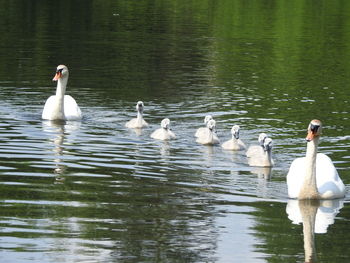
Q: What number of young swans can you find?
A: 7